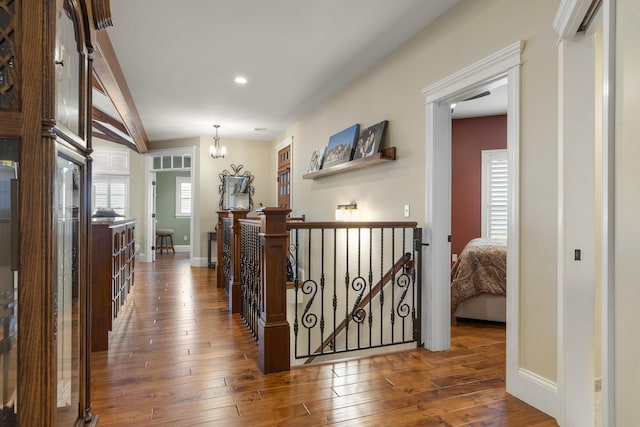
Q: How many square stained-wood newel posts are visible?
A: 3